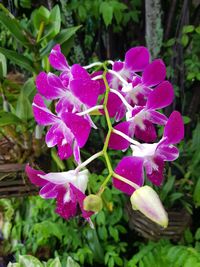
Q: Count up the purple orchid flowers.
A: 8